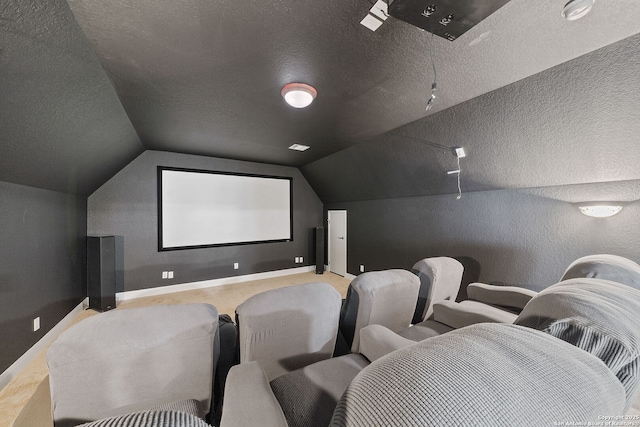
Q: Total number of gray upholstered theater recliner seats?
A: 8